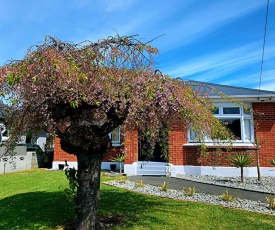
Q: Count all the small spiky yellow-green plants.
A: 6